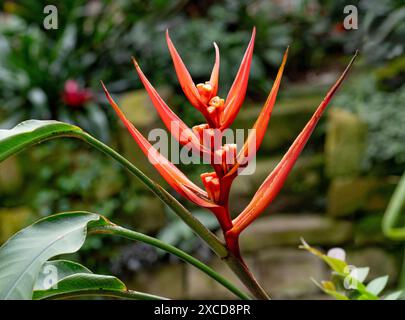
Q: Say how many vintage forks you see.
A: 0